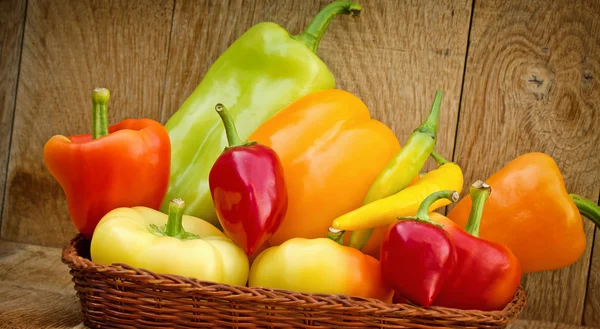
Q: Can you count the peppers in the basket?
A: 11